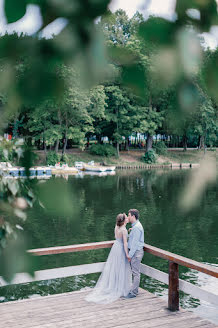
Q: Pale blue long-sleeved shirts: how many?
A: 1